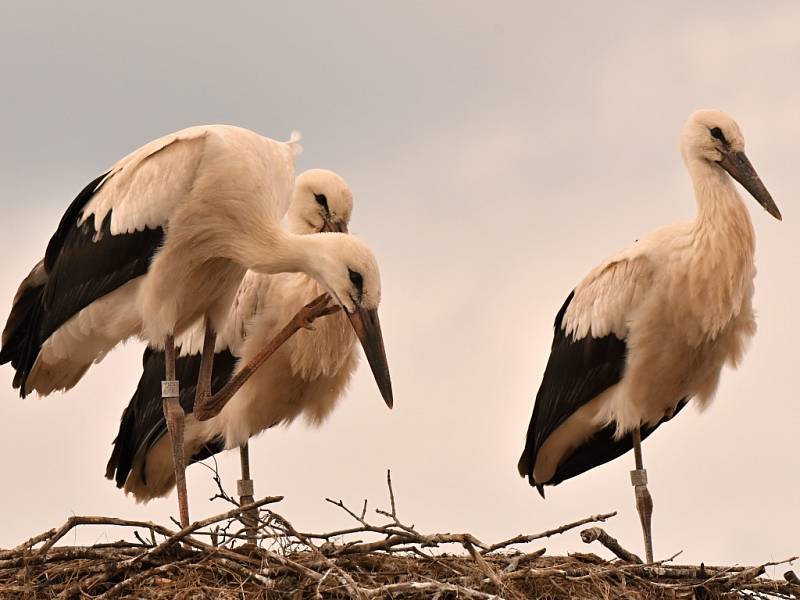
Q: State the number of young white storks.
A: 3